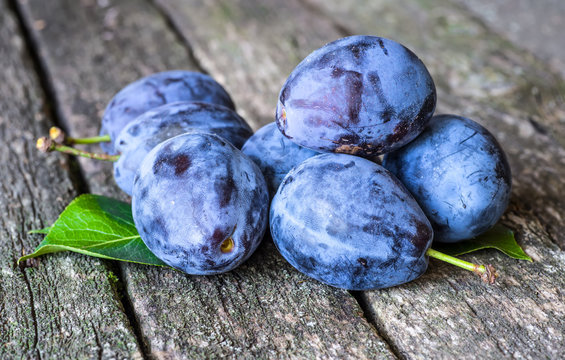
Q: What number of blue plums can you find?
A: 7